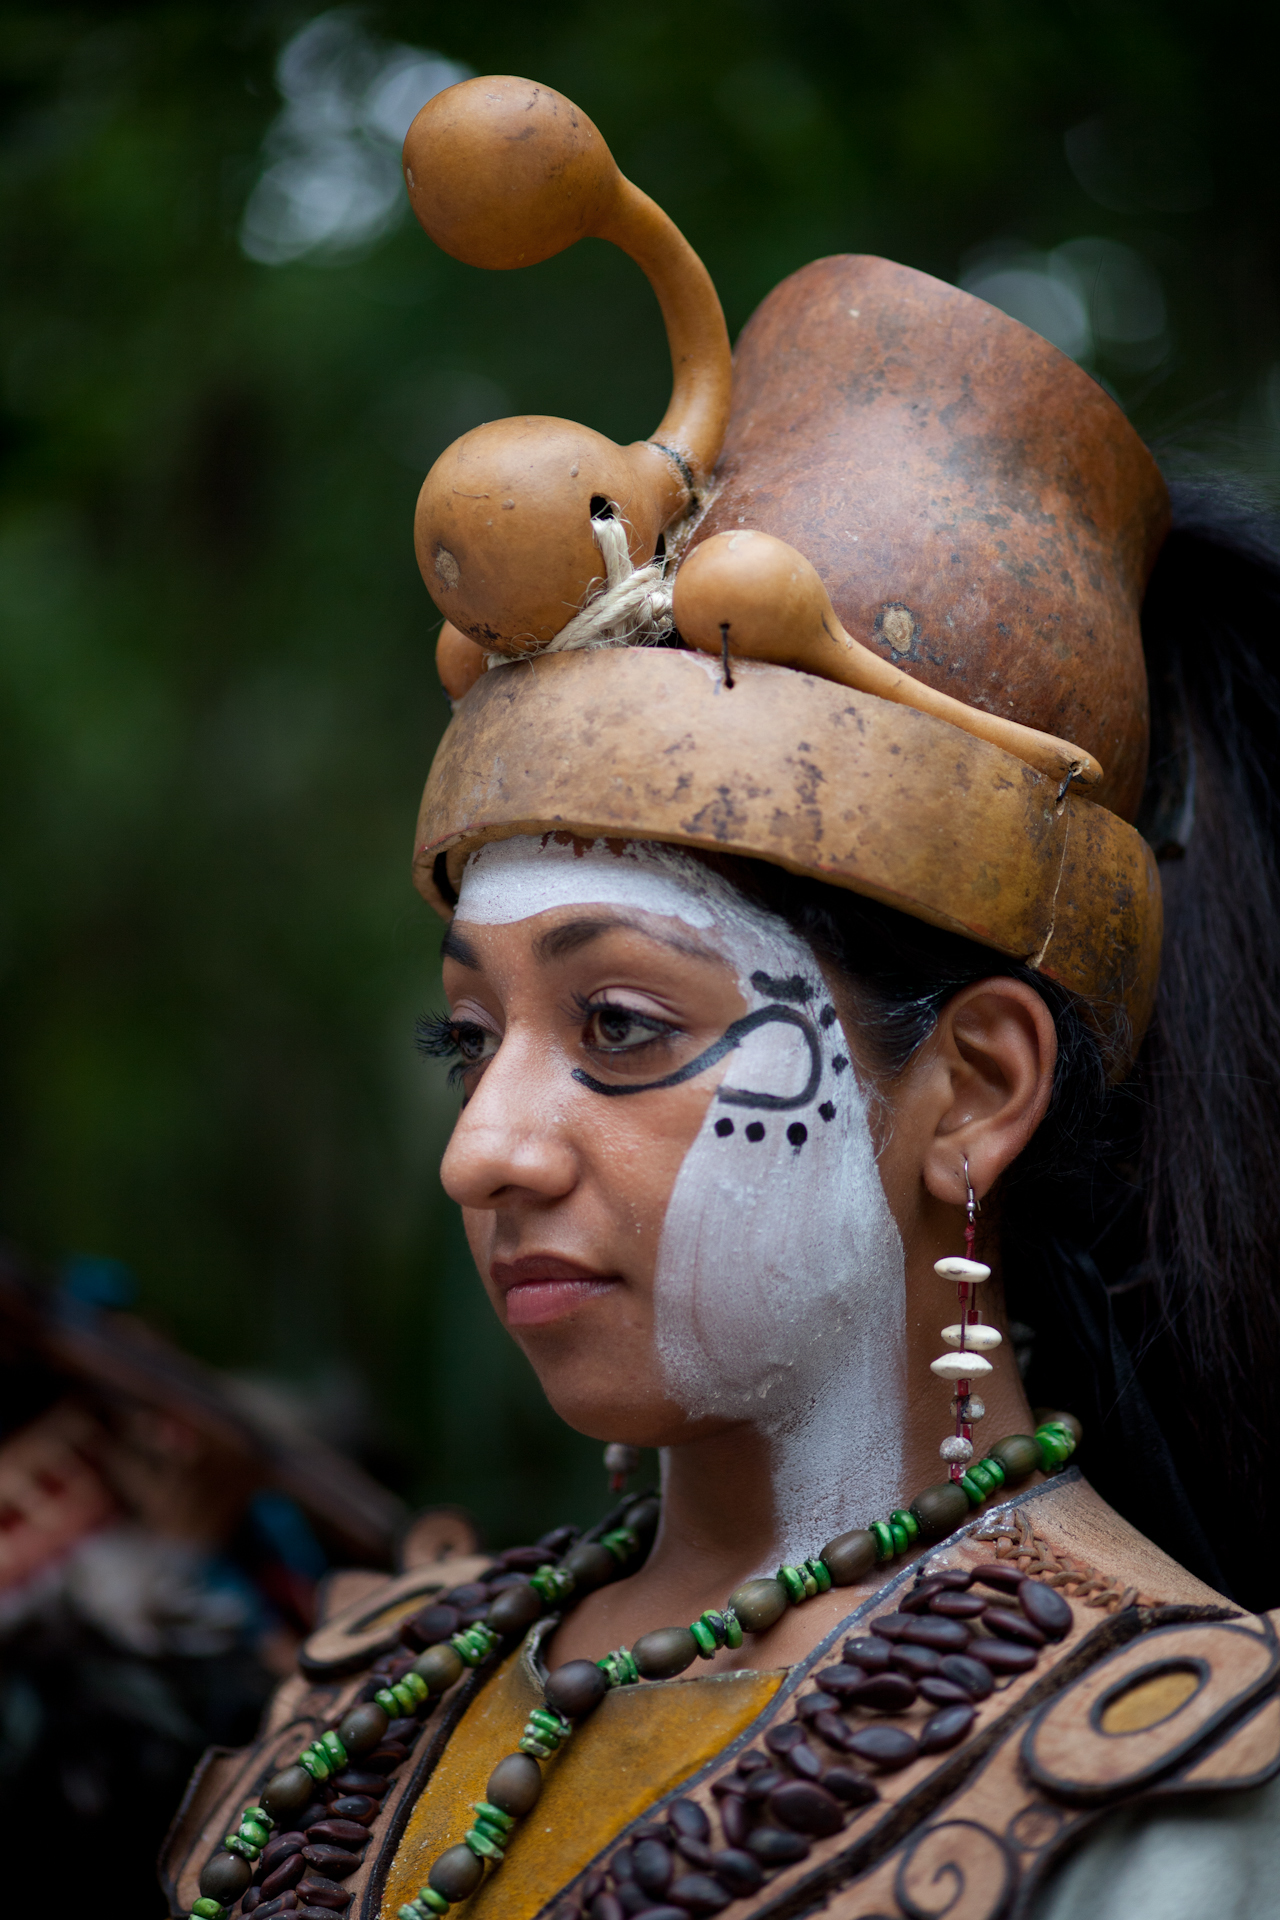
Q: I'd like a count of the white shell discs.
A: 3